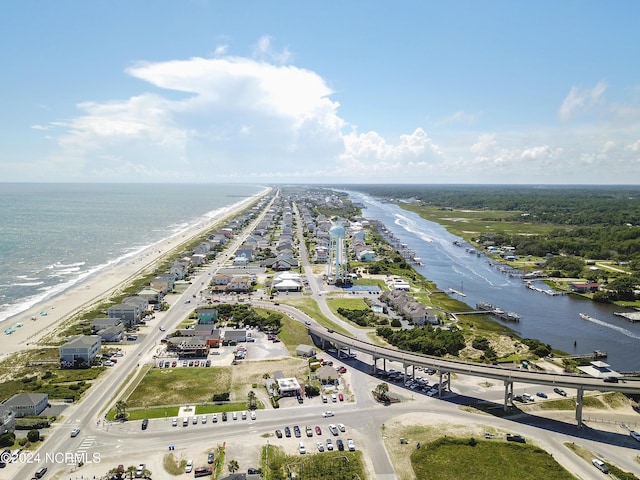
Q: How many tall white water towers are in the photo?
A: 1